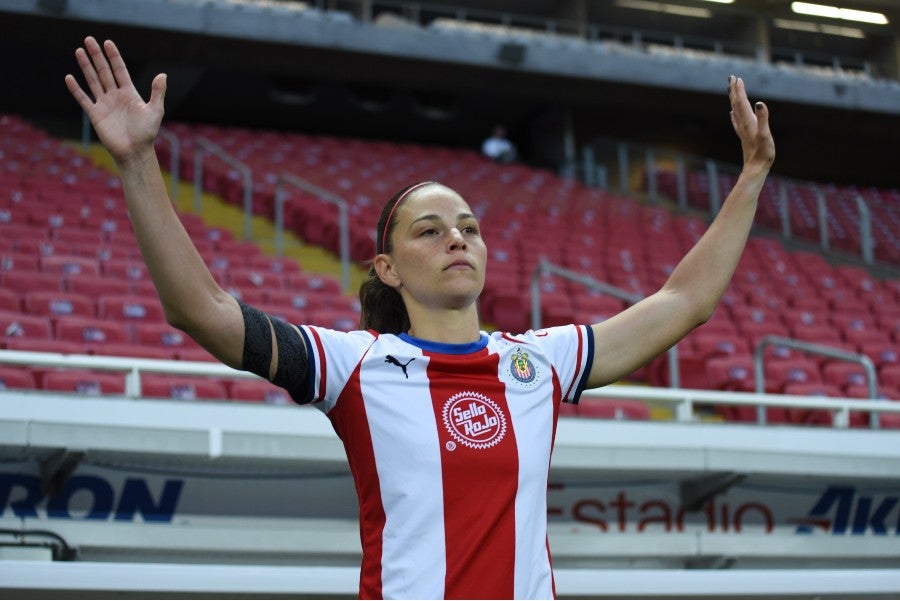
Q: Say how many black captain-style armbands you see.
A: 2